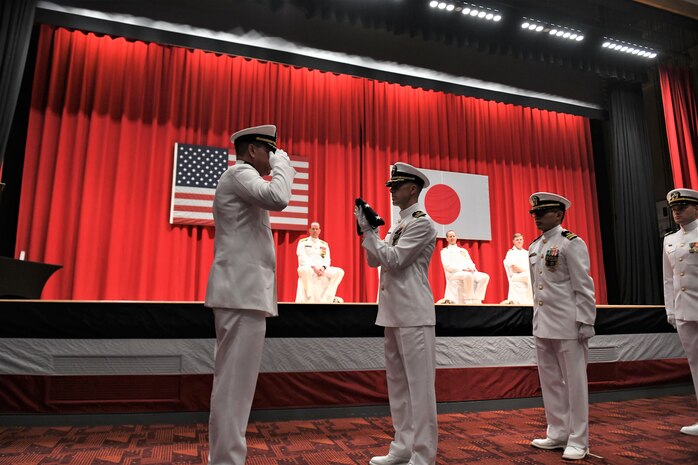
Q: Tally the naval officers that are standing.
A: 4